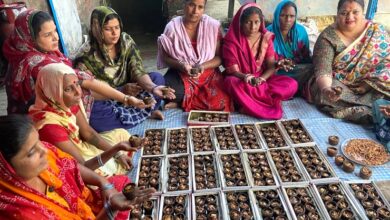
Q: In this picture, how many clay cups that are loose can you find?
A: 5